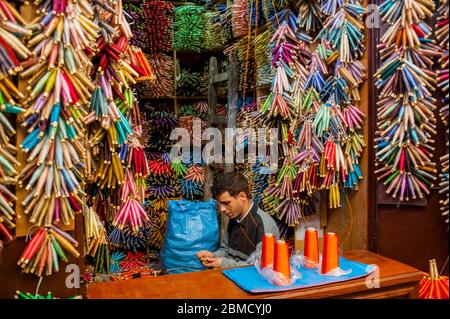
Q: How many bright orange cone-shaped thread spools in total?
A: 4